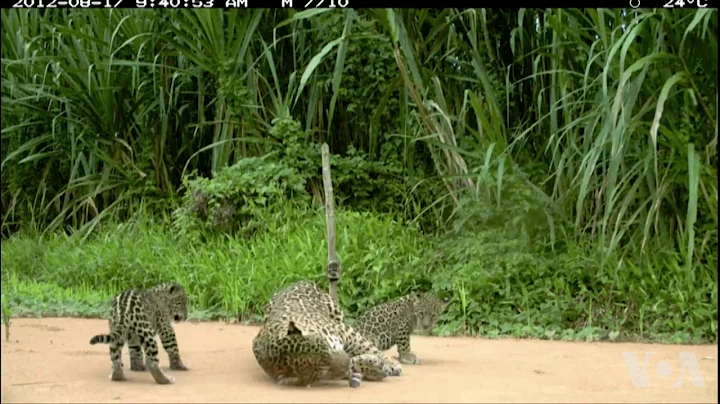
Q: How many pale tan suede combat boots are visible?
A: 0